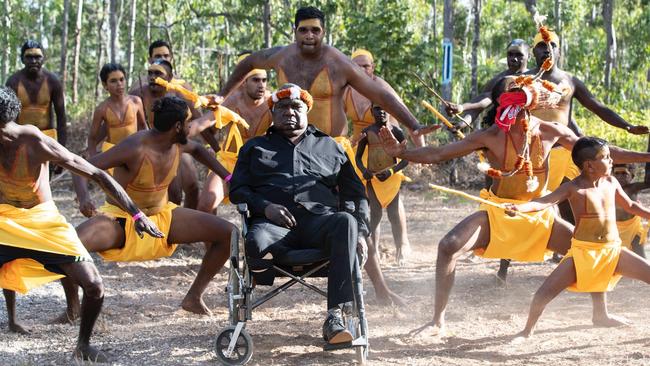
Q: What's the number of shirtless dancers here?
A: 15